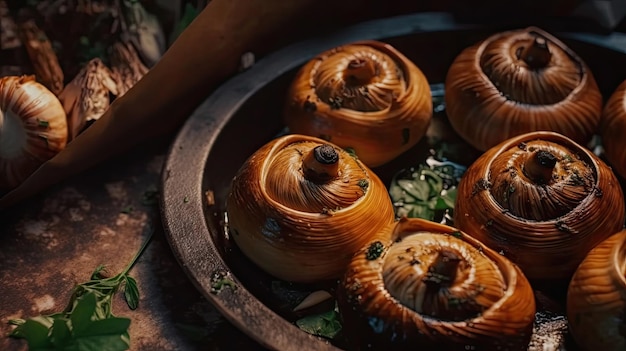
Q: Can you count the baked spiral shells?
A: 7